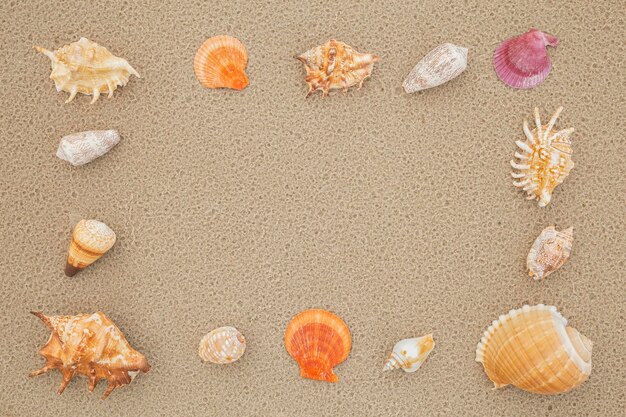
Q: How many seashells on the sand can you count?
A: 14